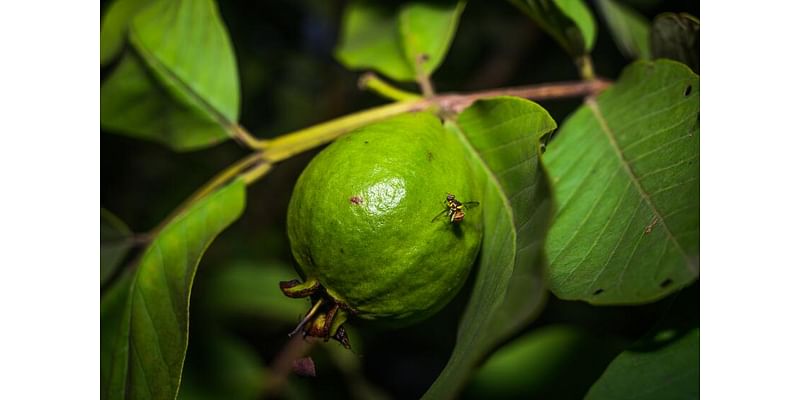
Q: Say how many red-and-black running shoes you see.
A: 0